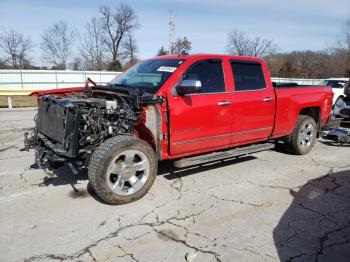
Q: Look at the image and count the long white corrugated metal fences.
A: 1